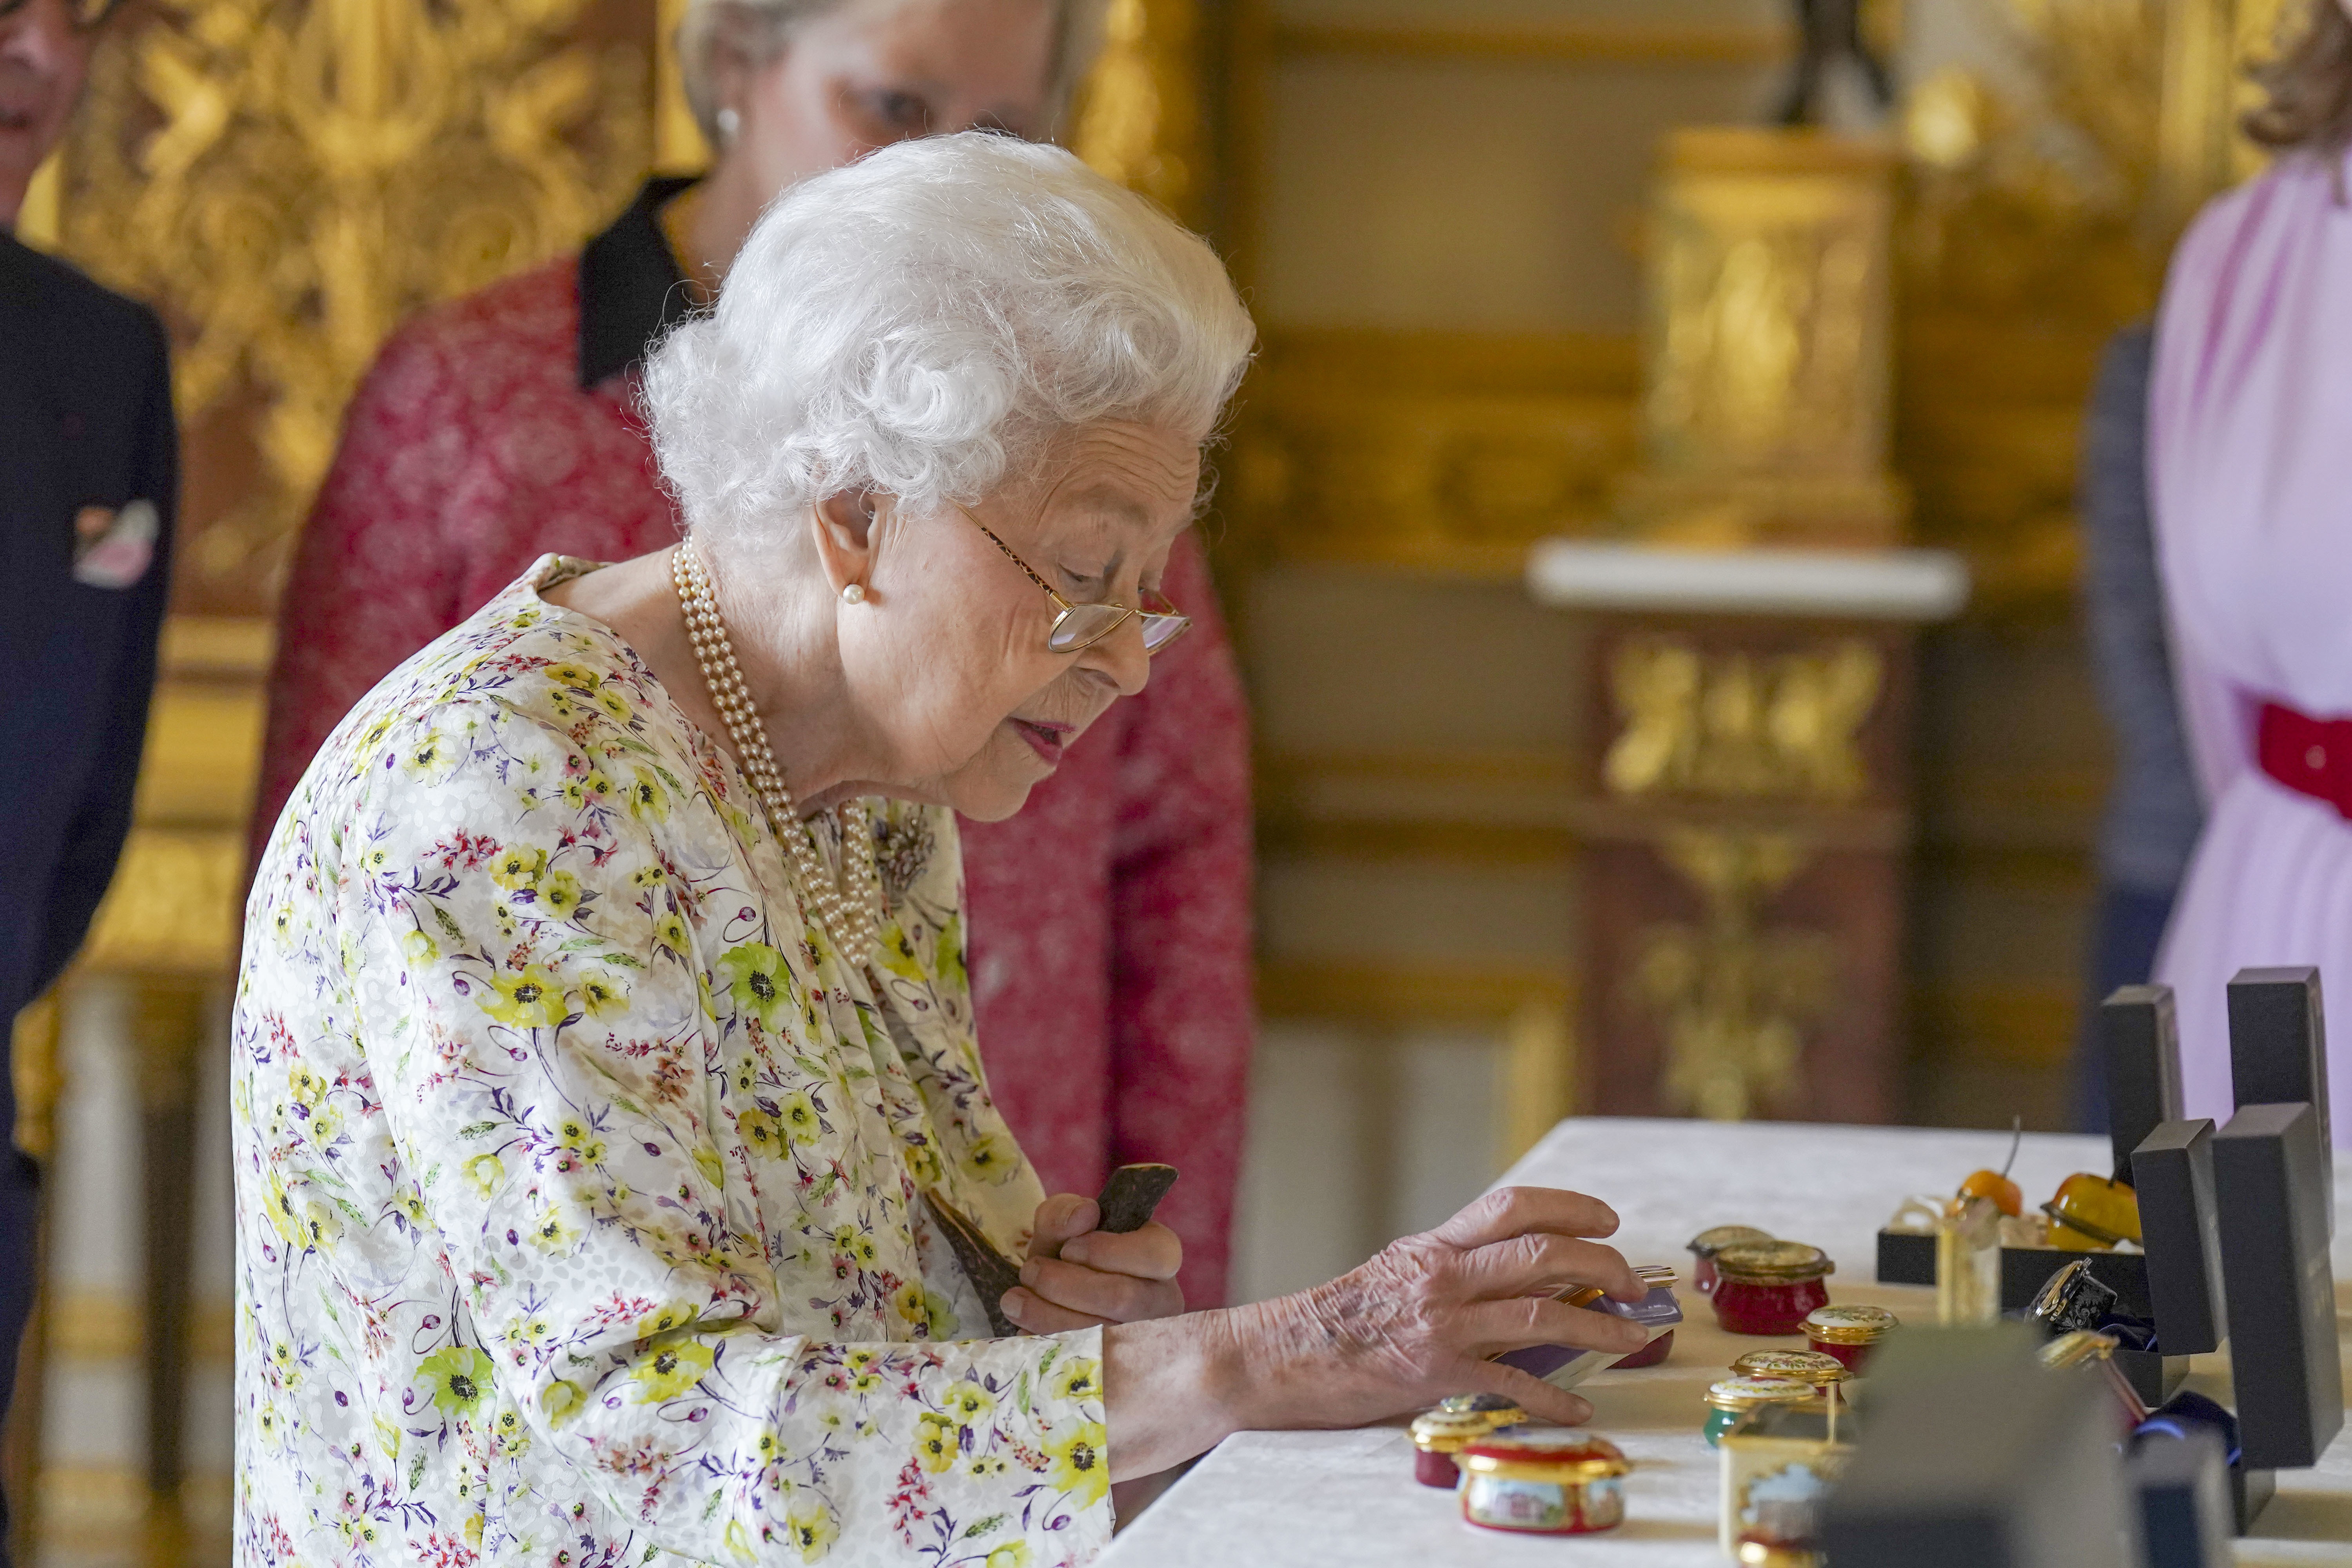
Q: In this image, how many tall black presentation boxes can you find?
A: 4